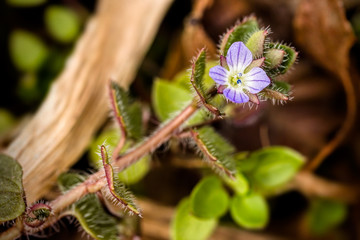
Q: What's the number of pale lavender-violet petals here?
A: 4